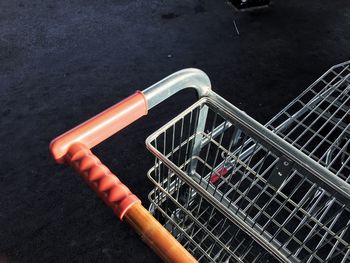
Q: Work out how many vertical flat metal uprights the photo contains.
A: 1